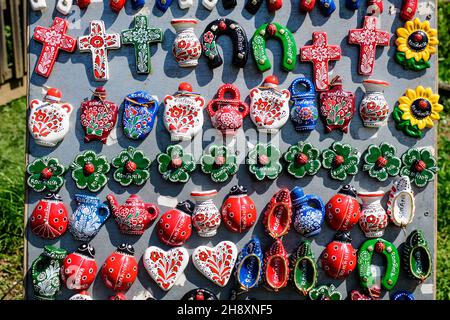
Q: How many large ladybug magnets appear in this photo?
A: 7